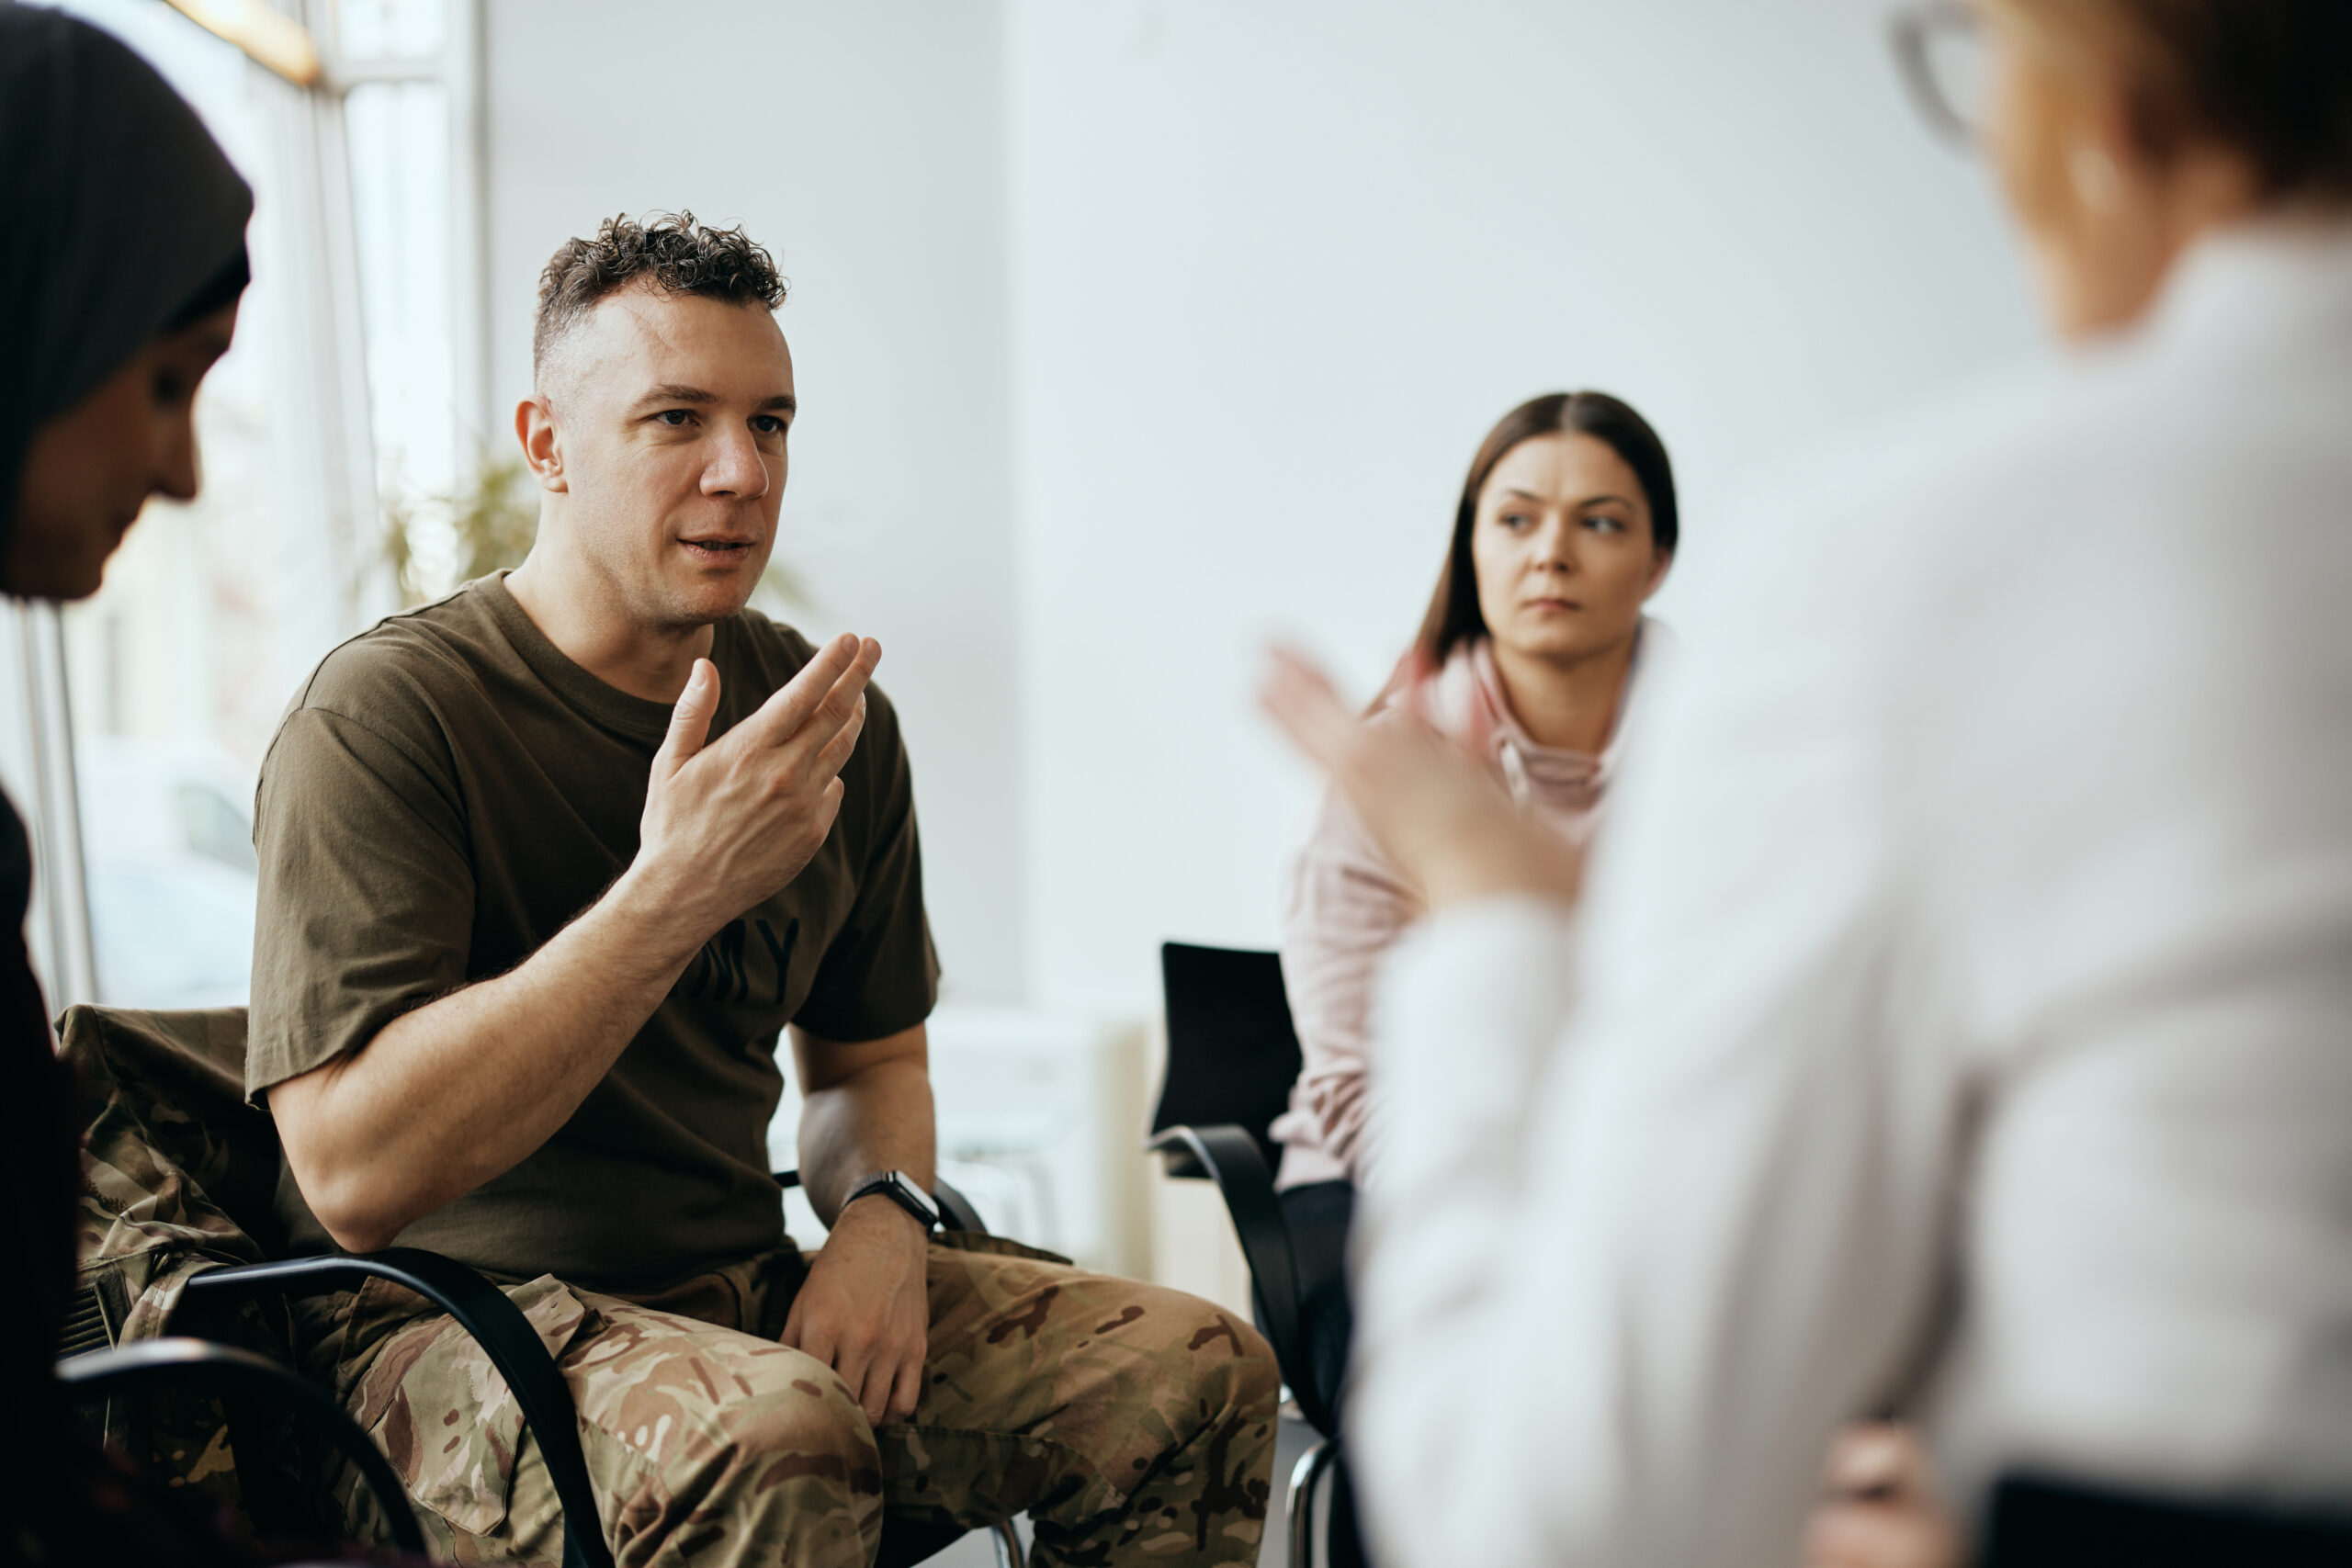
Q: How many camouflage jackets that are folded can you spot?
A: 1